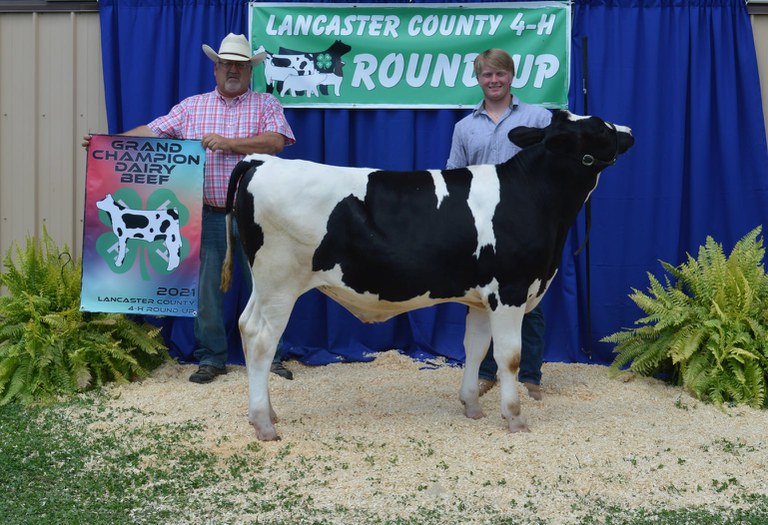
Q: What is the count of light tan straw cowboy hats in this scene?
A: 1